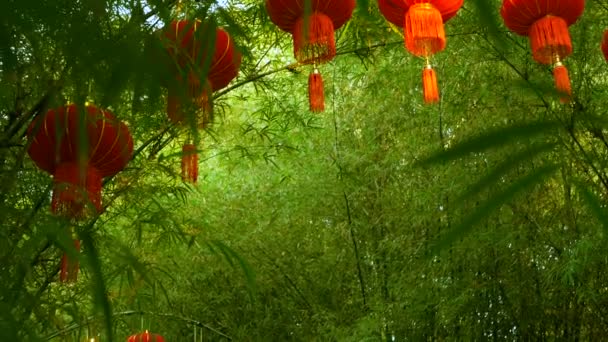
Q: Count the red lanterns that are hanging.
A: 7